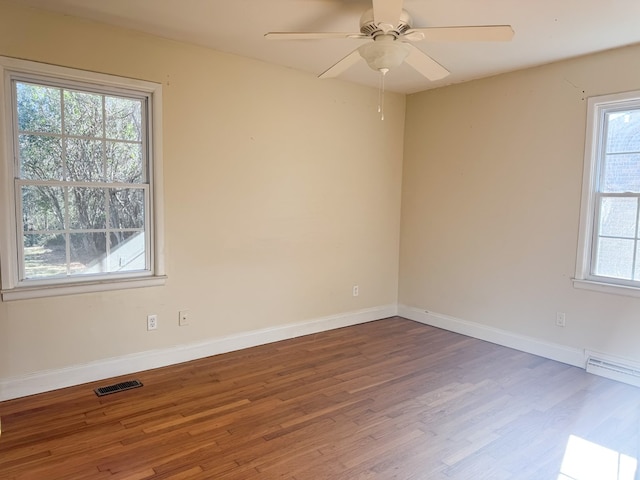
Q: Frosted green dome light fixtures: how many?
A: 0